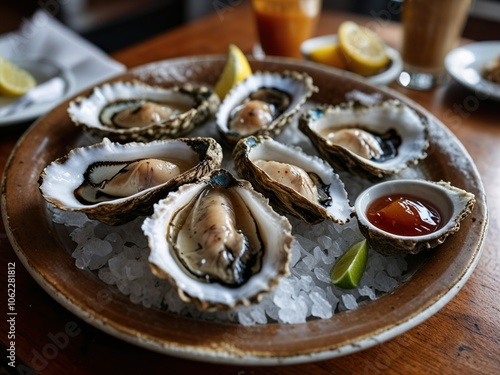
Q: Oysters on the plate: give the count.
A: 6